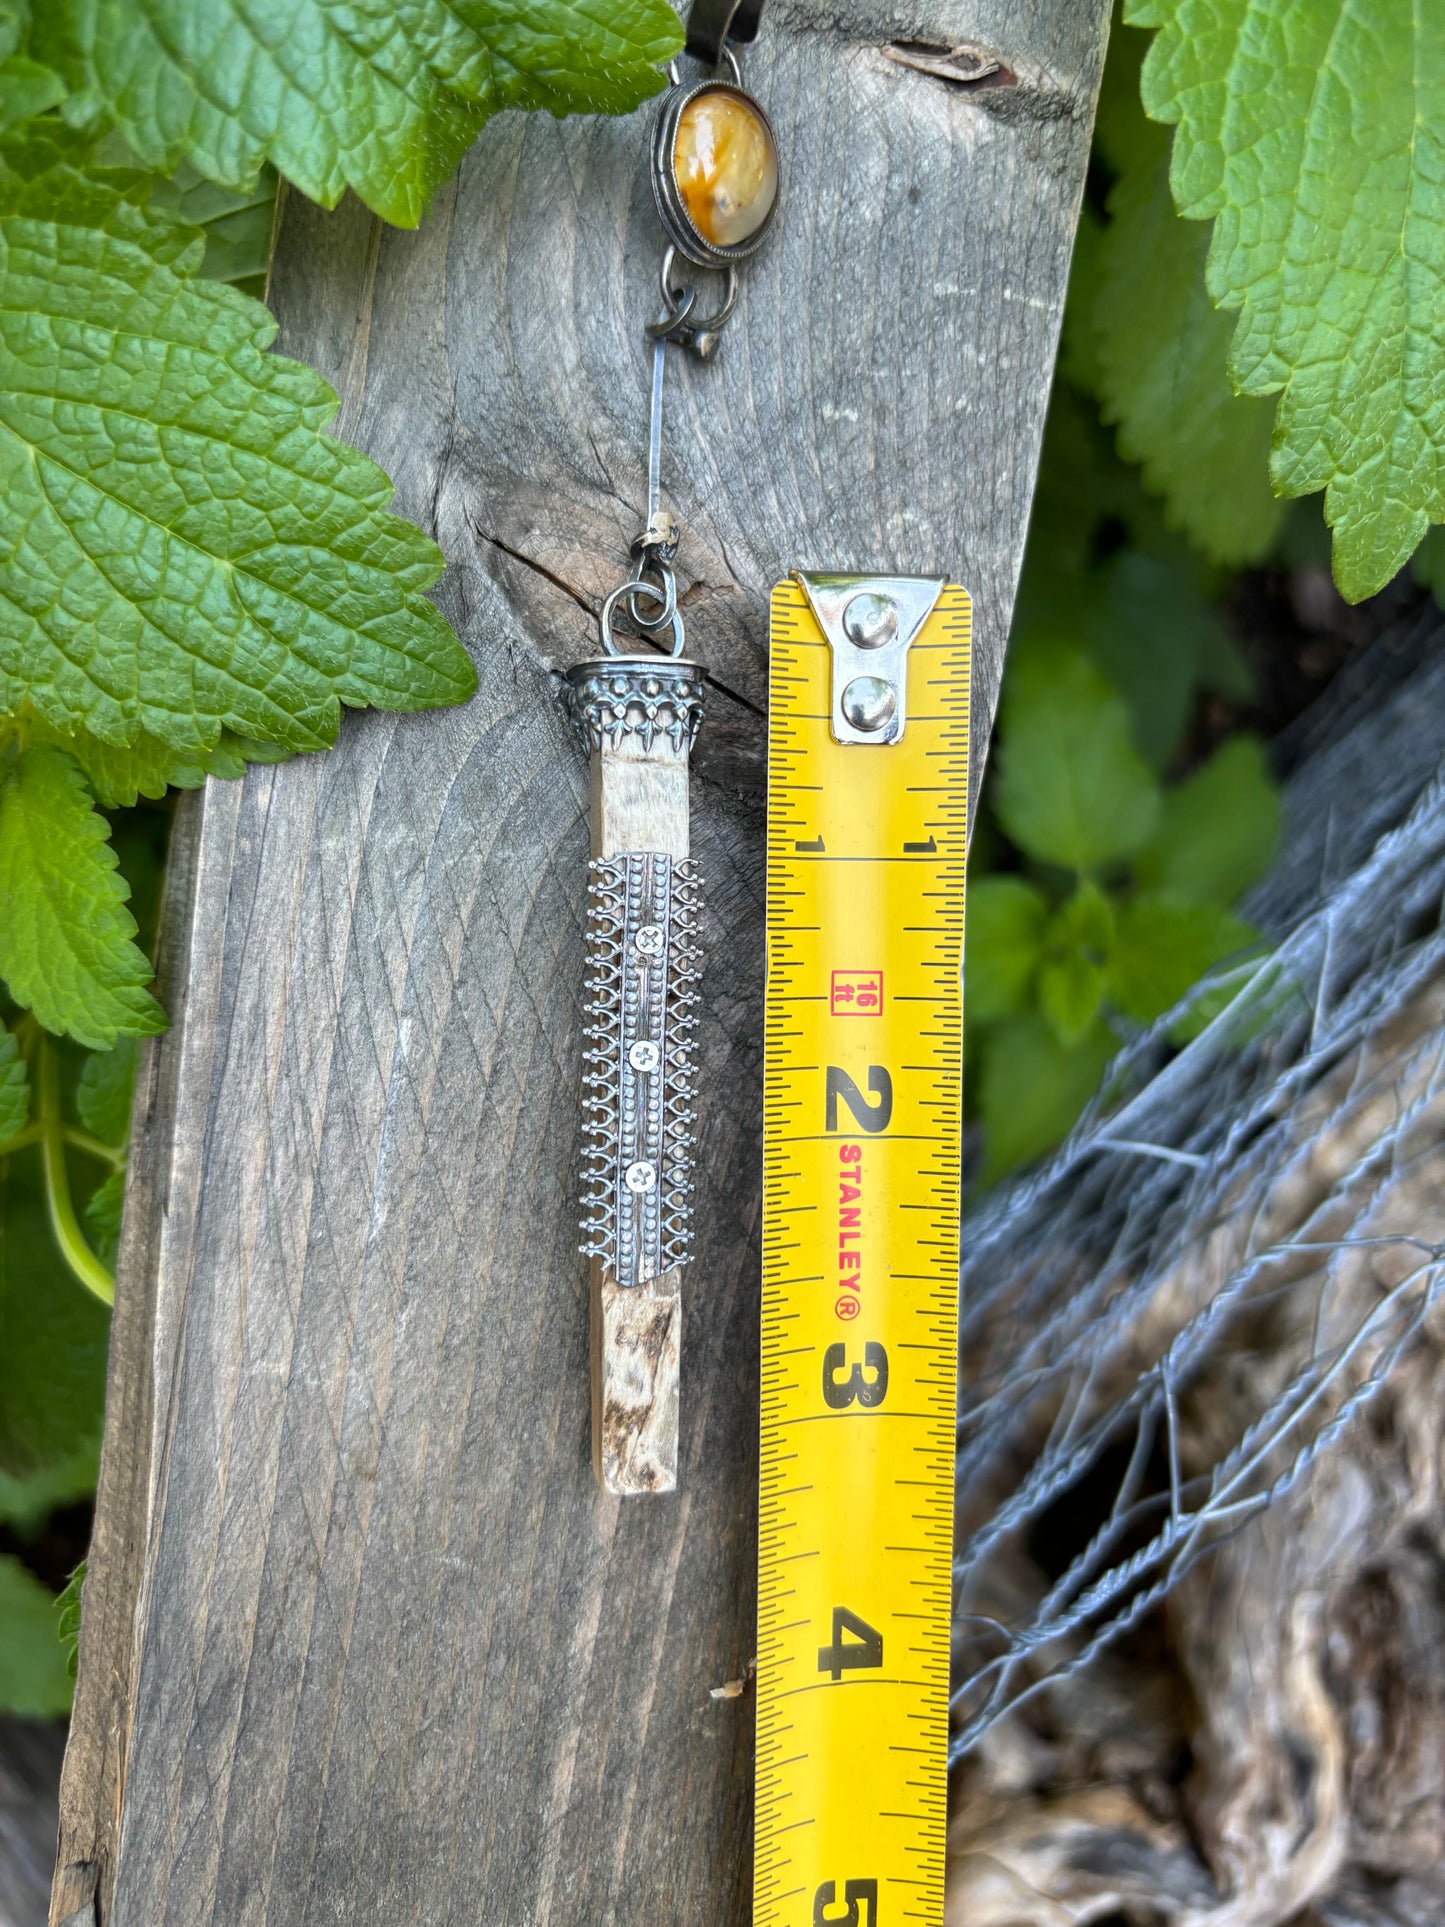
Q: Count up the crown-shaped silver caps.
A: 1